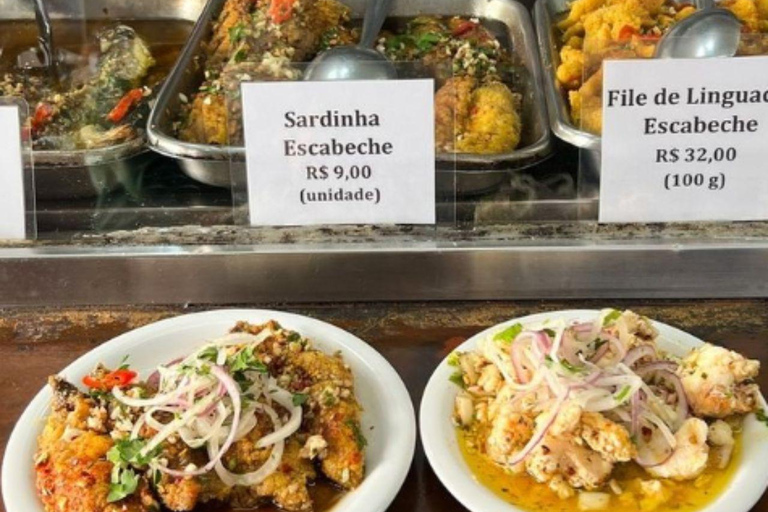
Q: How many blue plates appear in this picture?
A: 0